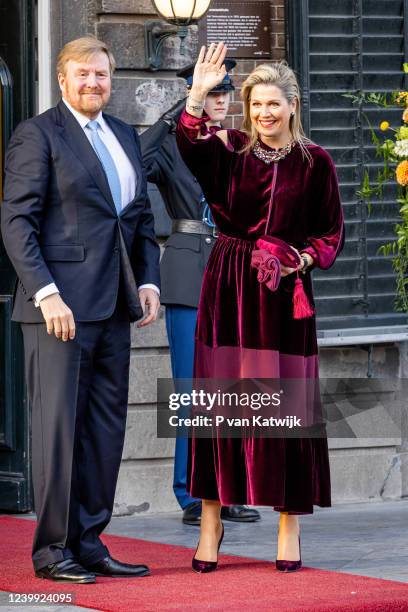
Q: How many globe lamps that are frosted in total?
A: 1